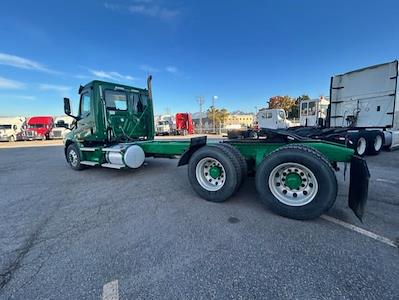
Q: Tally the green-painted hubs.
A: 2